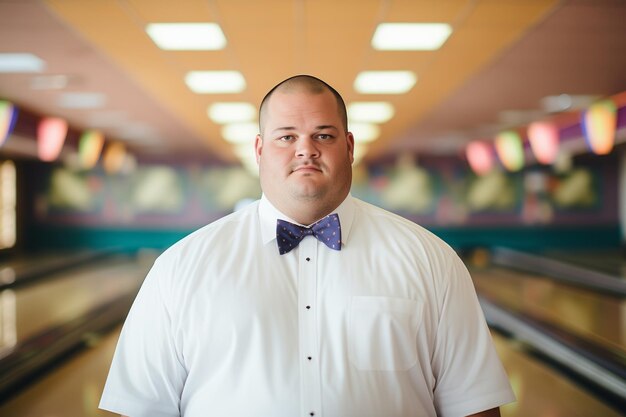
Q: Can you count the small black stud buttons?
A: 4